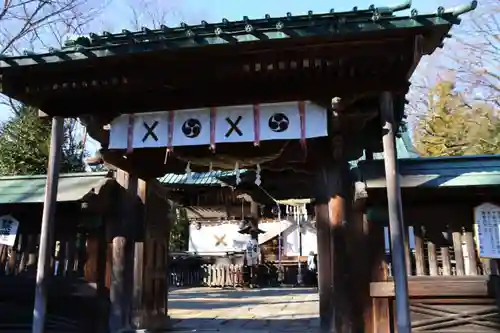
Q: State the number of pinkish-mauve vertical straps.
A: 5